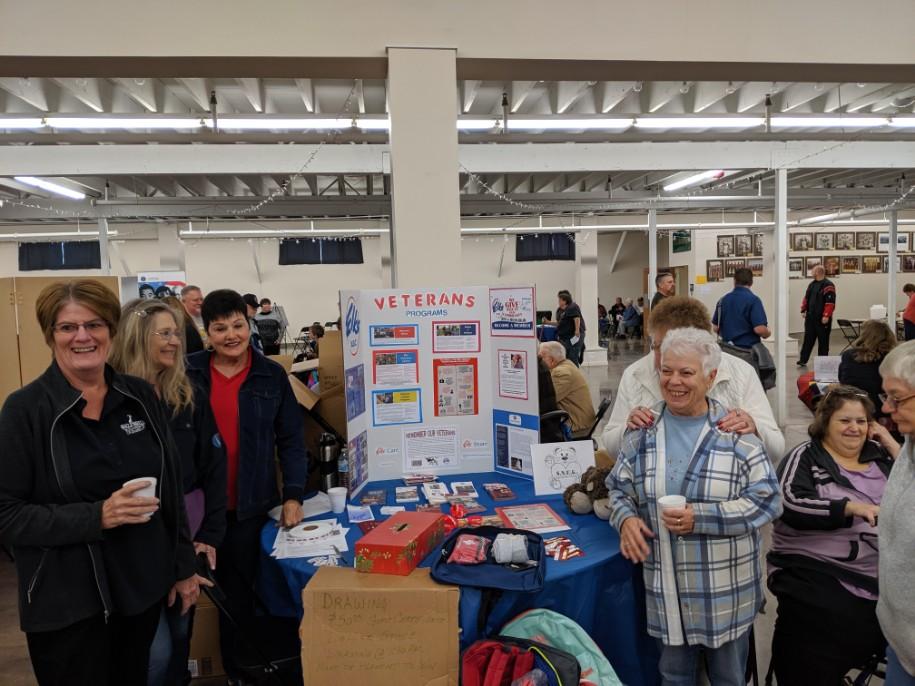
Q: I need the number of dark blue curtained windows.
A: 3